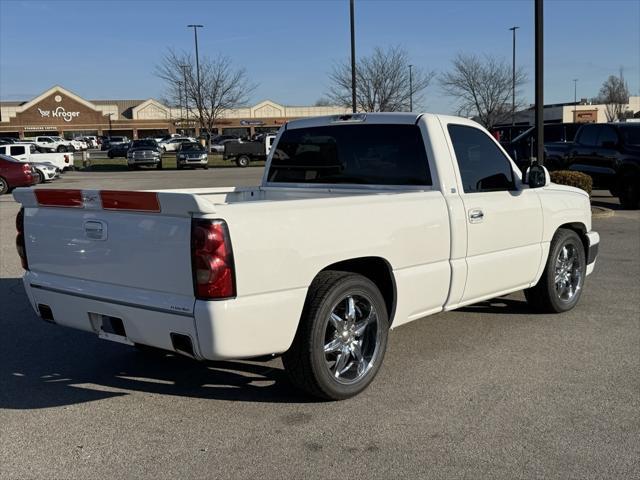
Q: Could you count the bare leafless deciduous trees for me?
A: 4